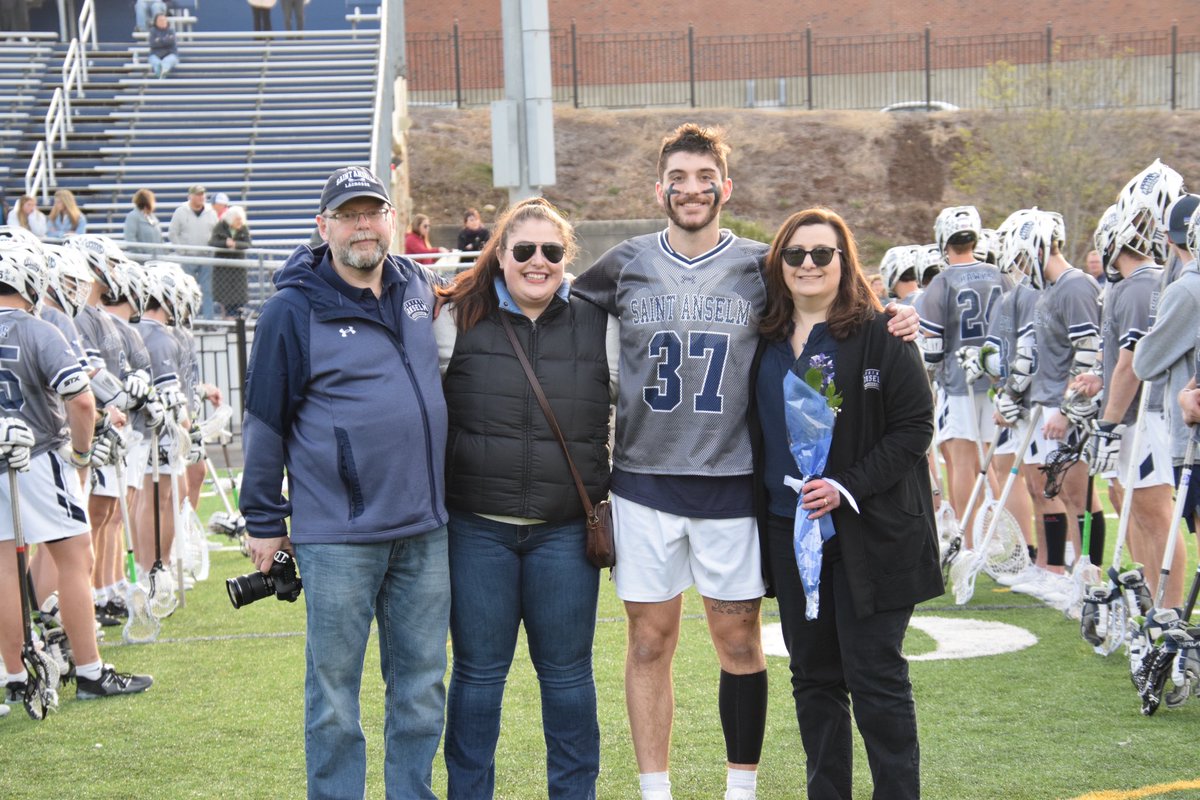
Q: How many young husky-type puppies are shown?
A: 0